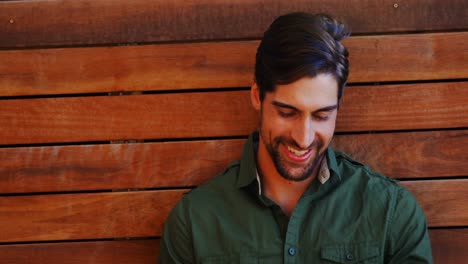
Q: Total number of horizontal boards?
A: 6